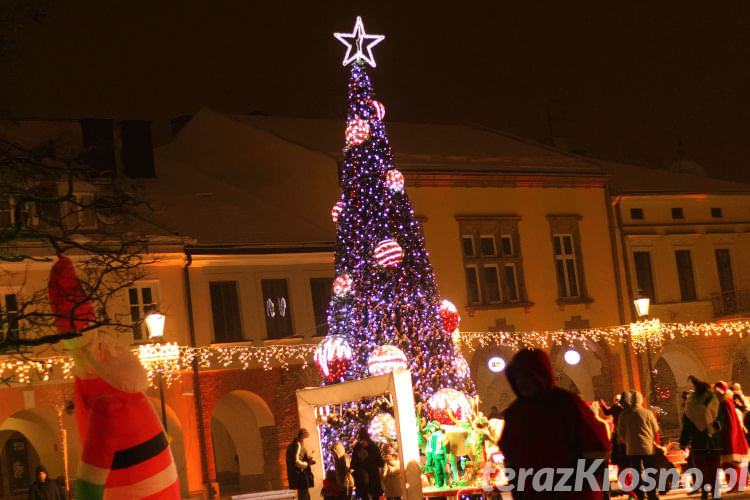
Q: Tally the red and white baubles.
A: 12